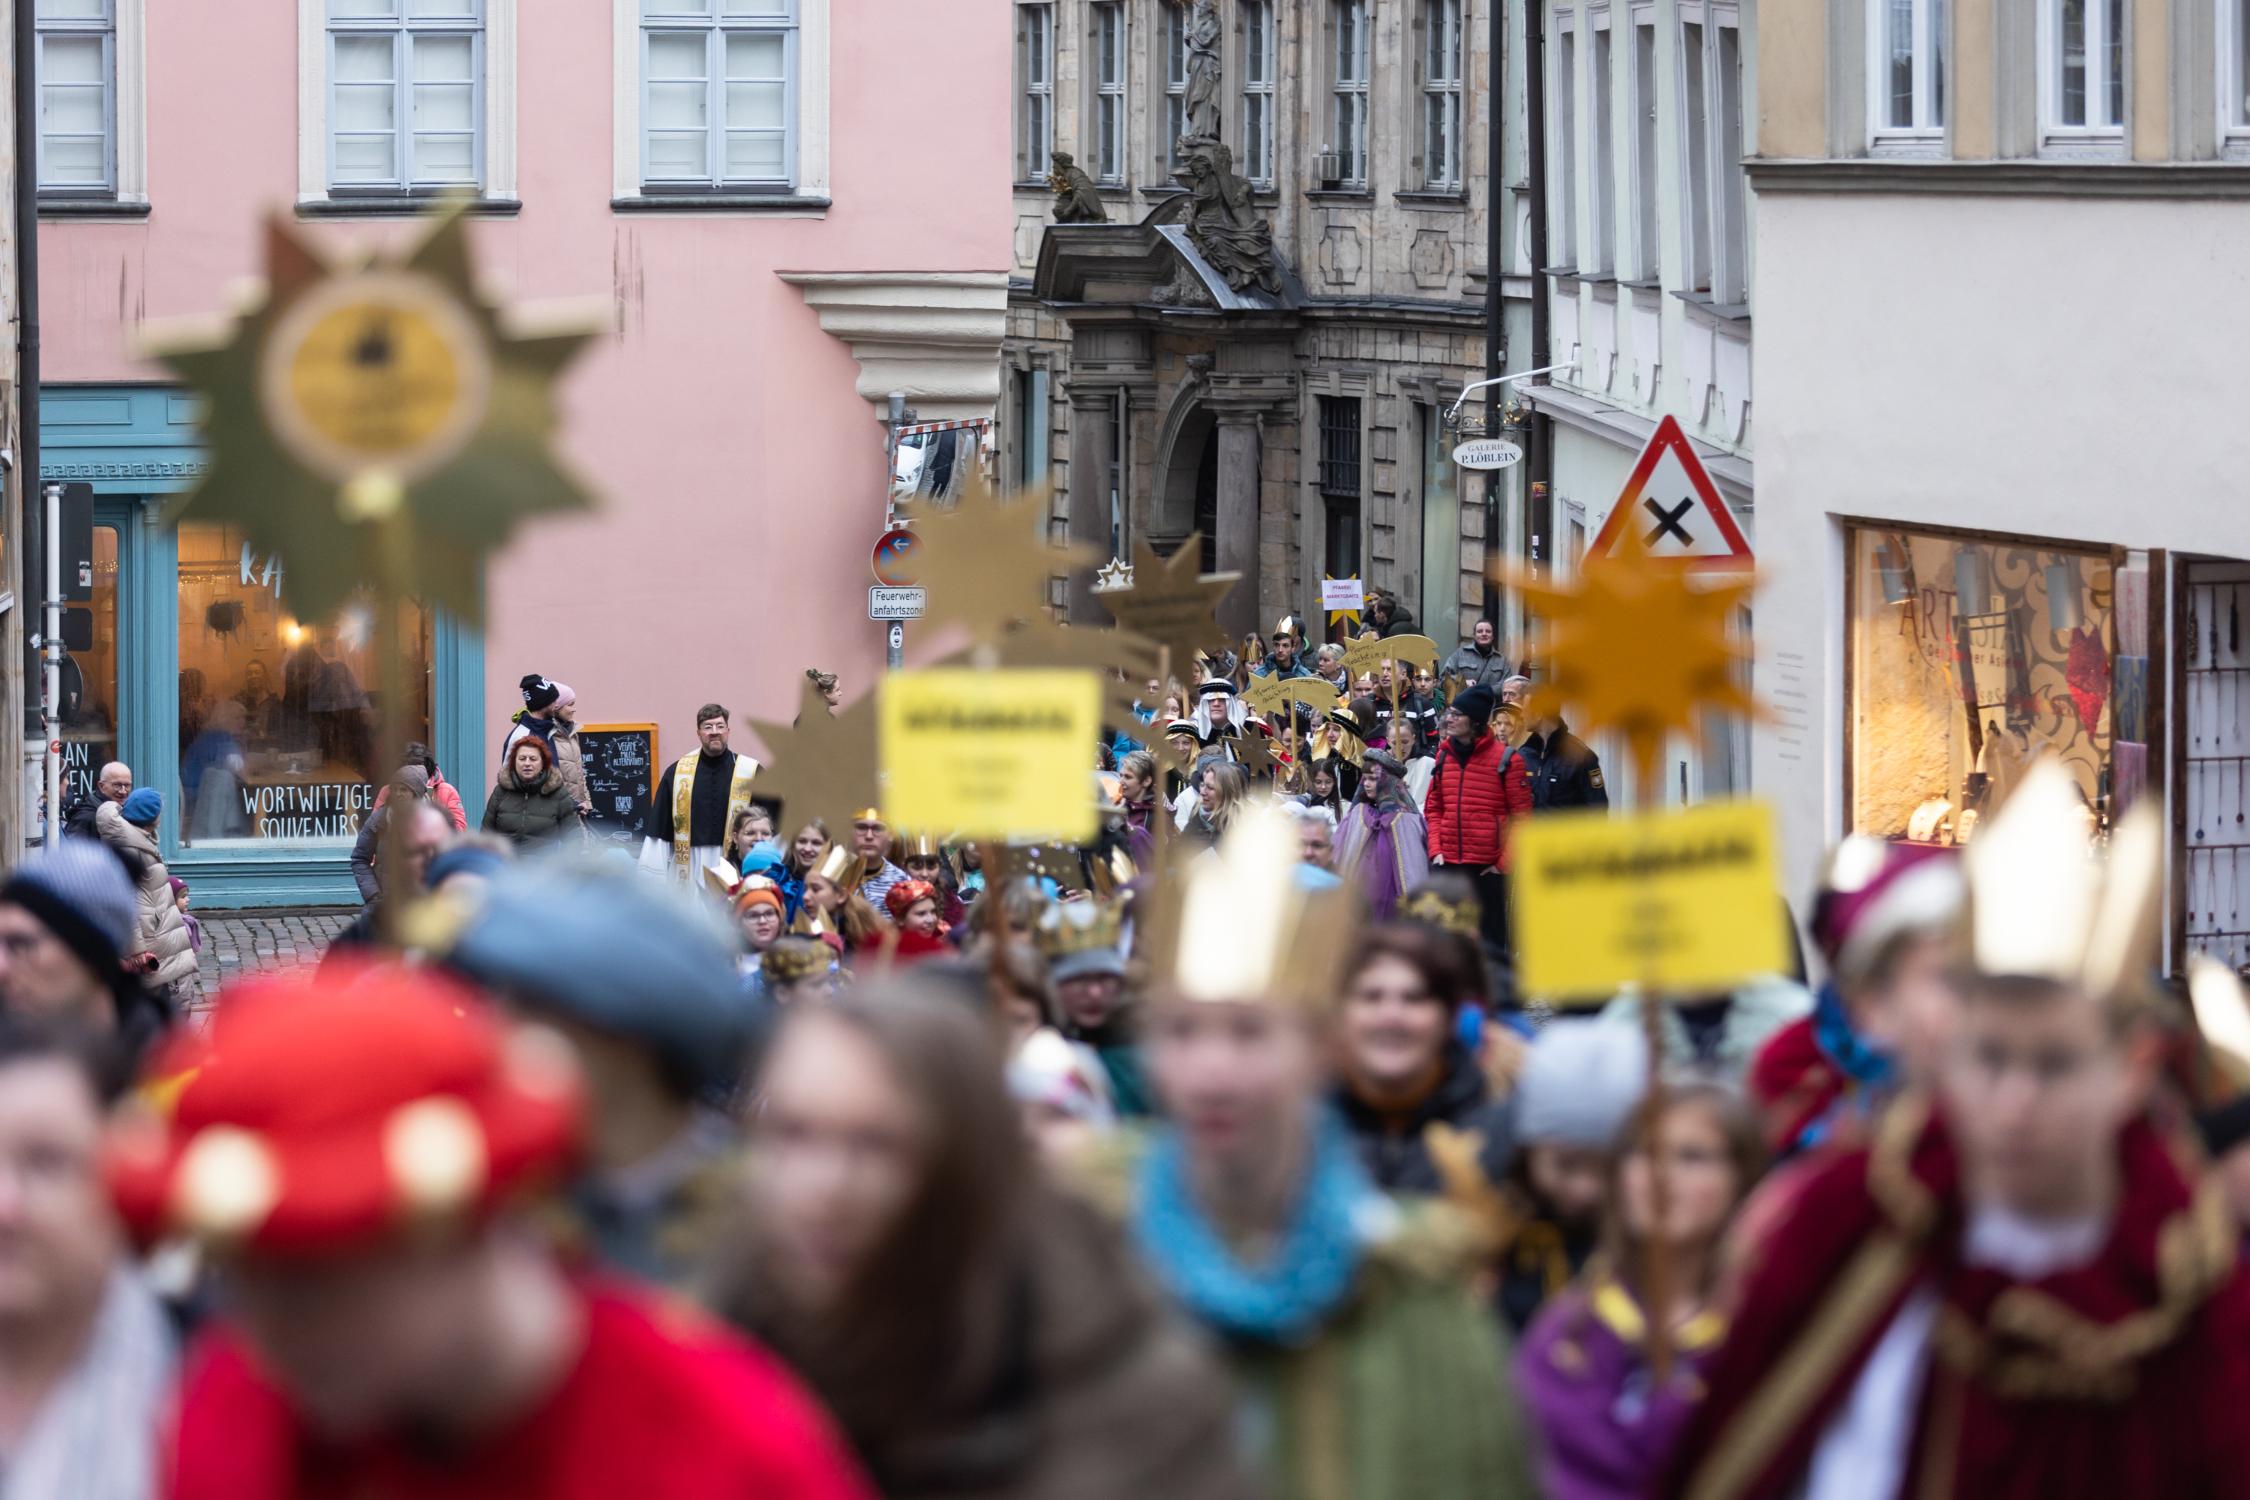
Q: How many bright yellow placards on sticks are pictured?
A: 2